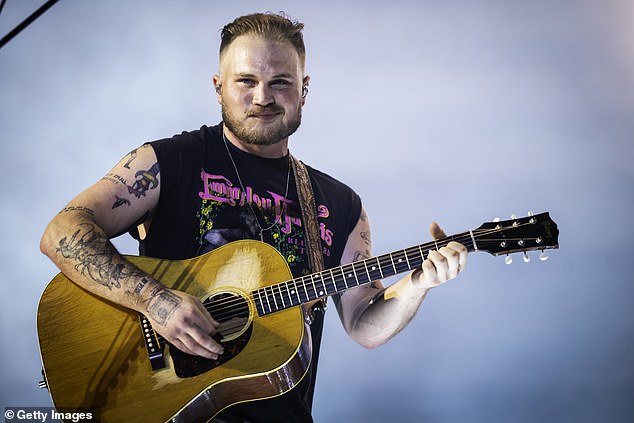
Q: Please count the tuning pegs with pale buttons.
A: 6